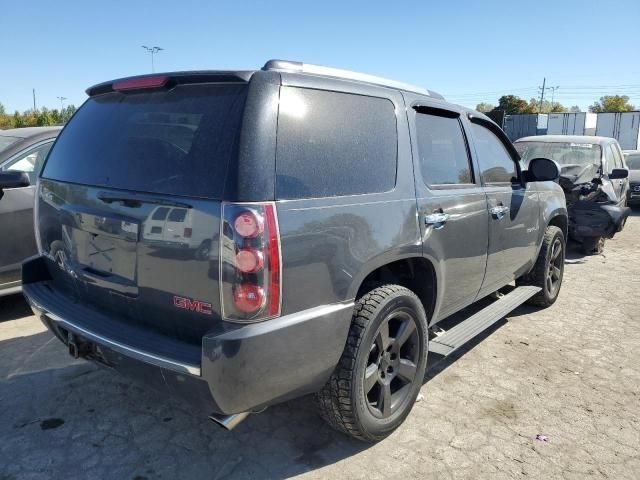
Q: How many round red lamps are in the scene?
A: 3